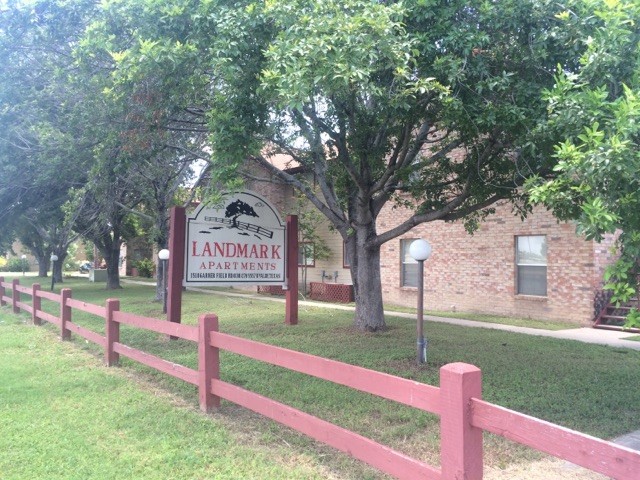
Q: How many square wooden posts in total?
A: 9